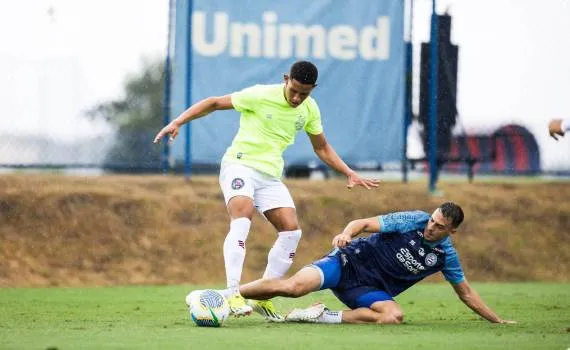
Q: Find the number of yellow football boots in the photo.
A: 2